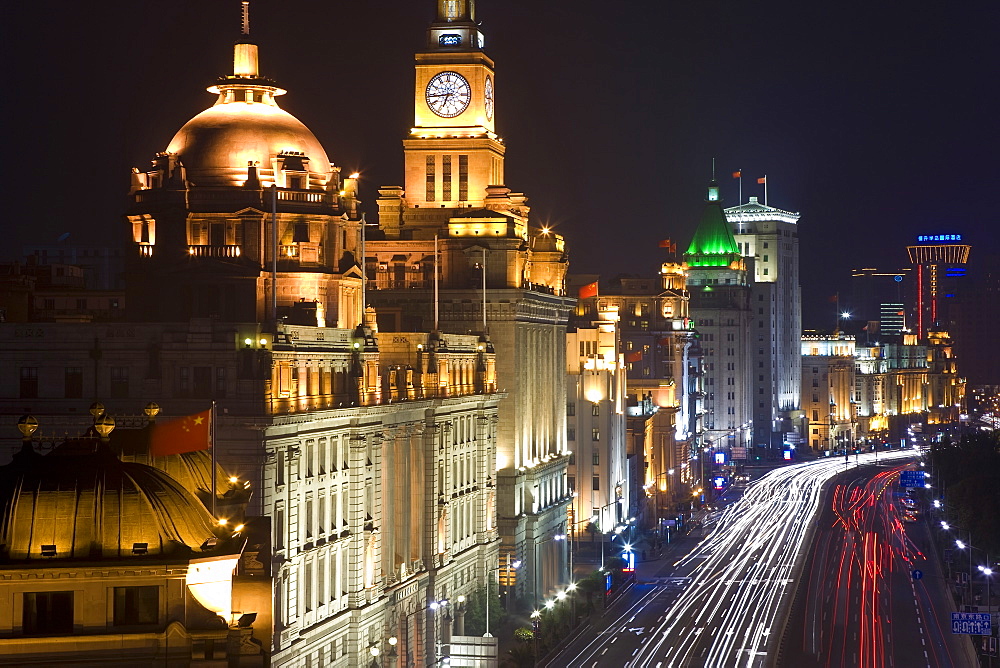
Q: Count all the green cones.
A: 1